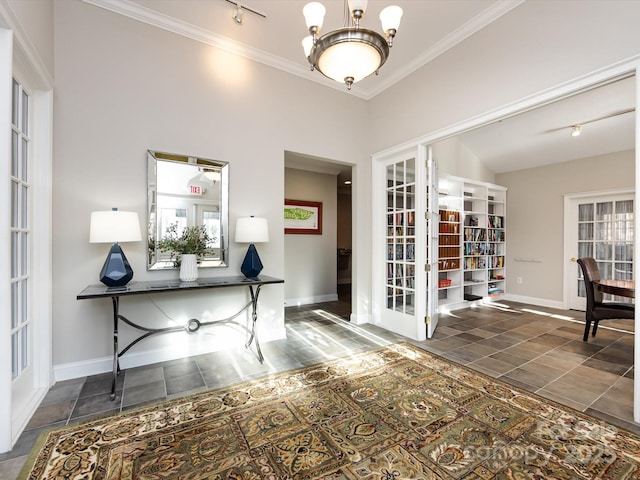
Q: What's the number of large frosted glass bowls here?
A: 1